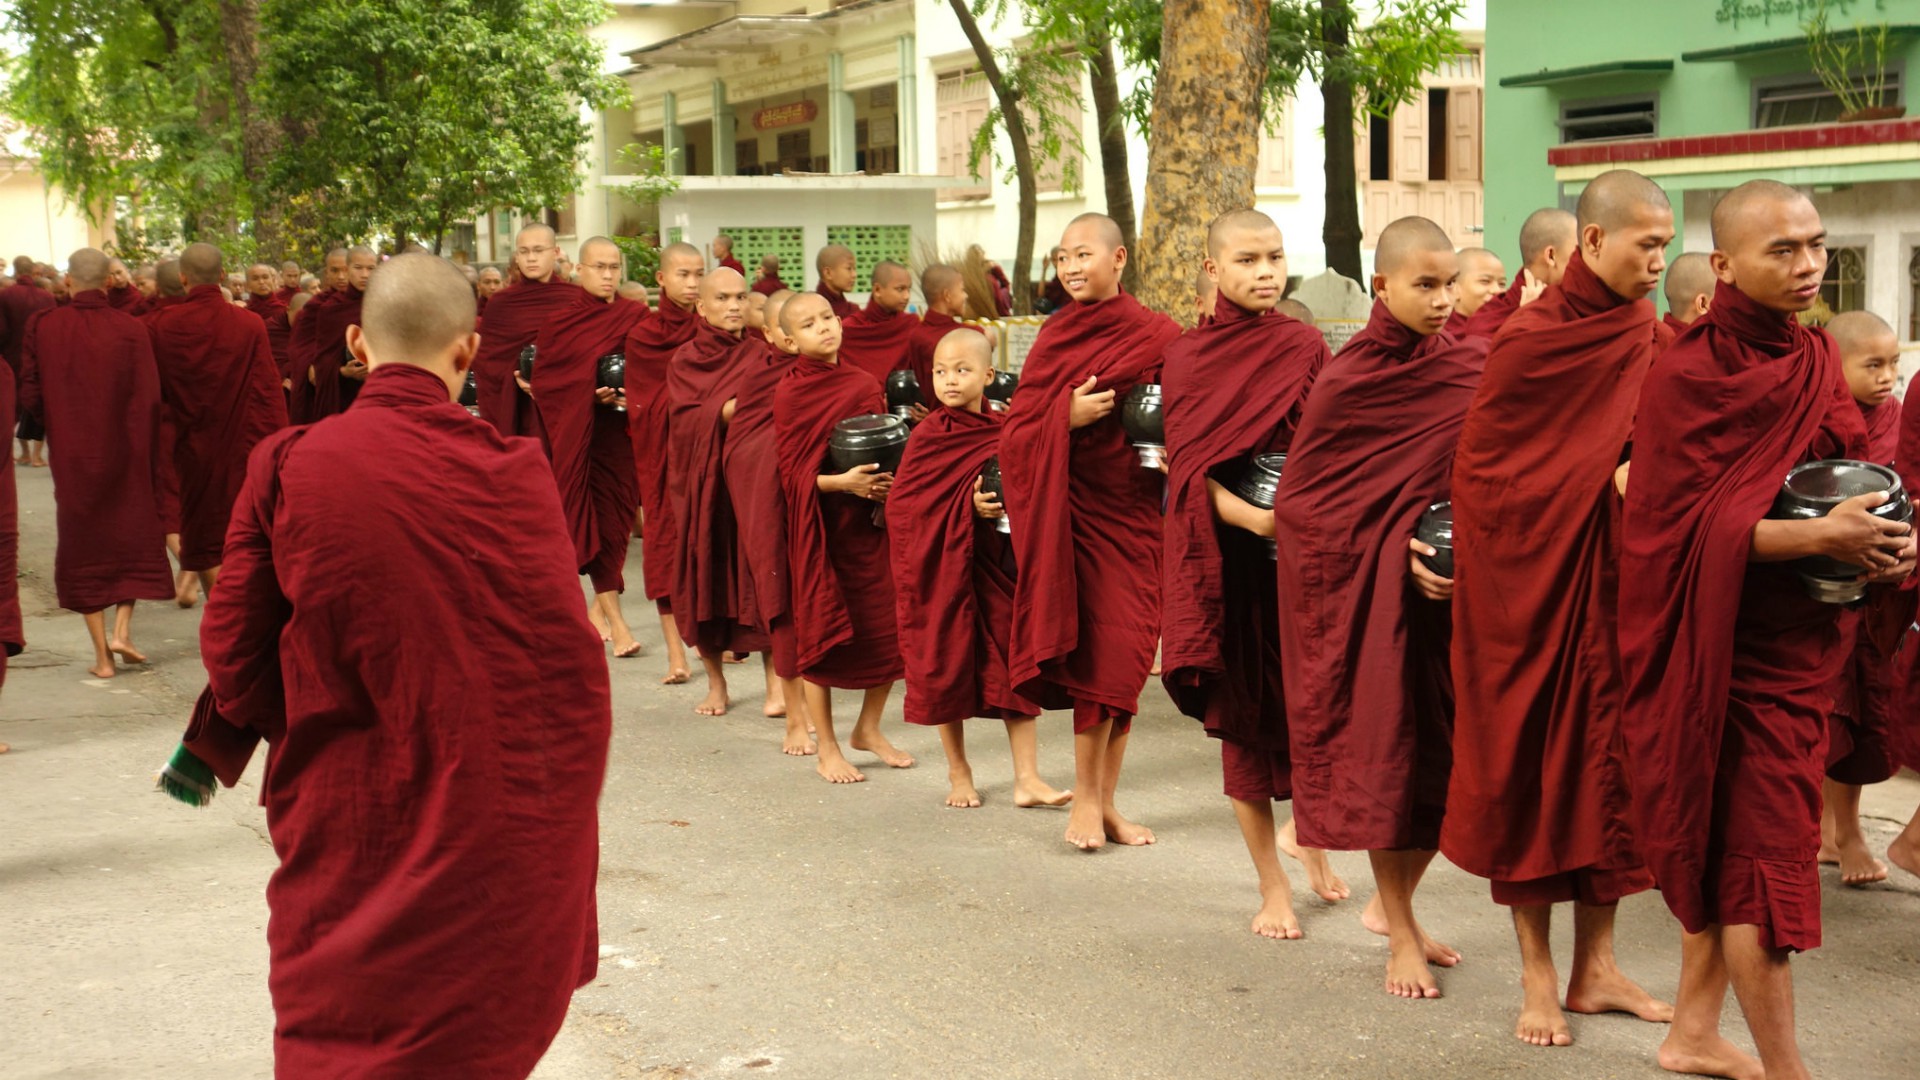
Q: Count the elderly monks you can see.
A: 0